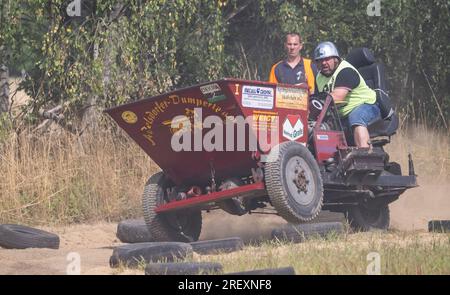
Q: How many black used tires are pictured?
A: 8